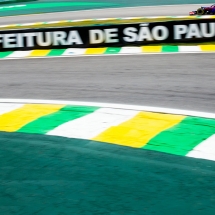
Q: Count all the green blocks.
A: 6